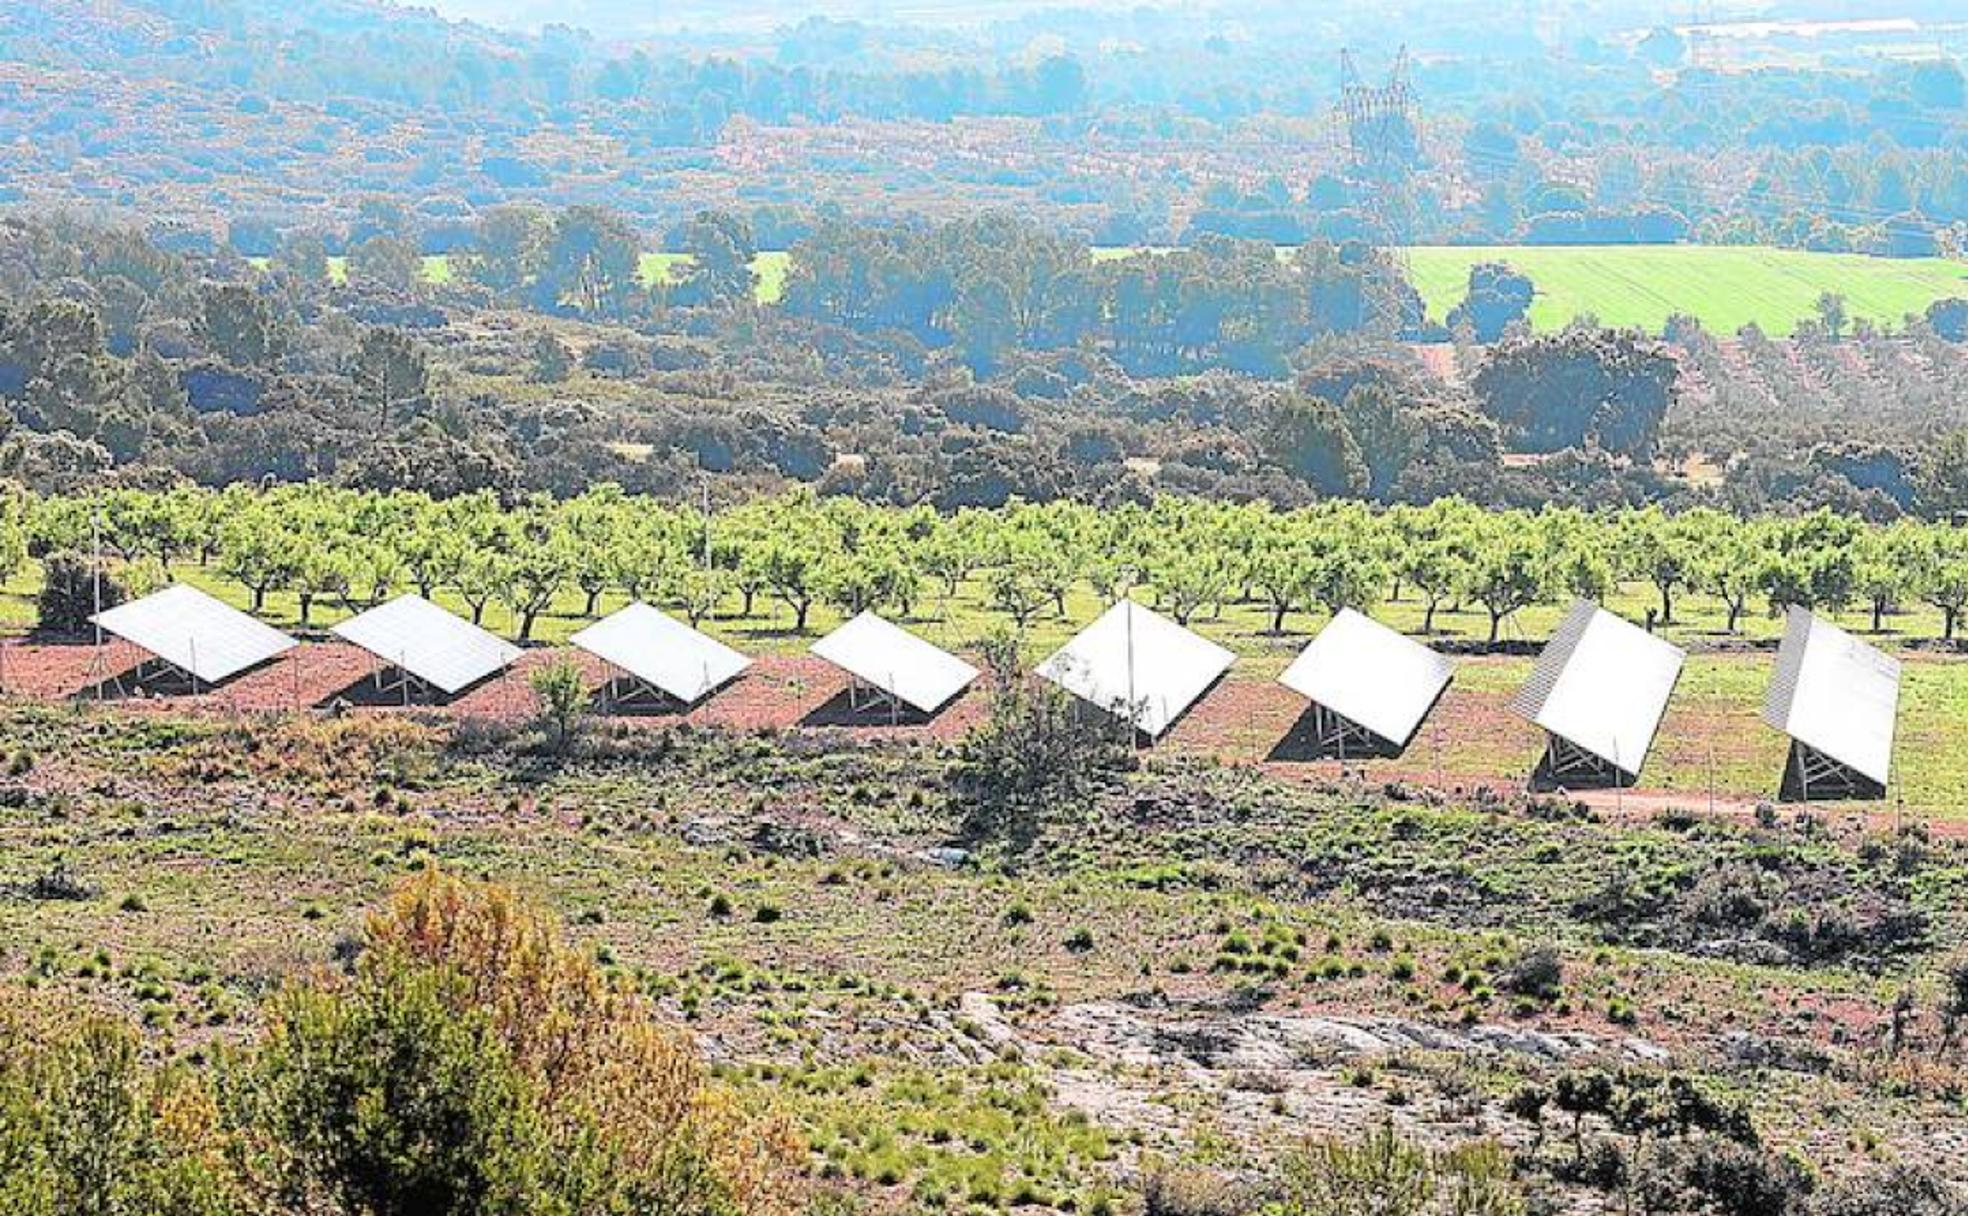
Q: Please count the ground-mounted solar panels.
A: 8